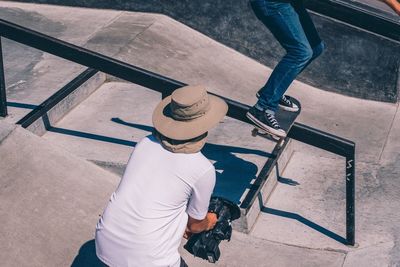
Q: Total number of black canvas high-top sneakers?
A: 2